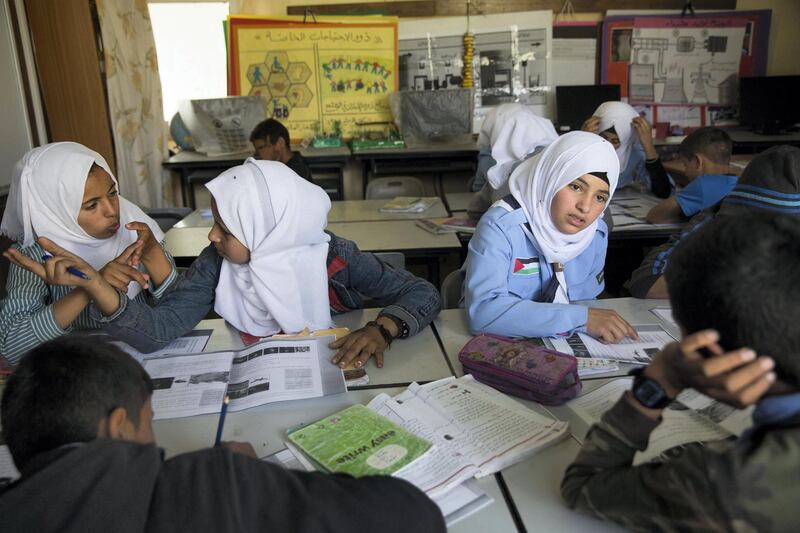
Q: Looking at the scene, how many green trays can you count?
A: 2